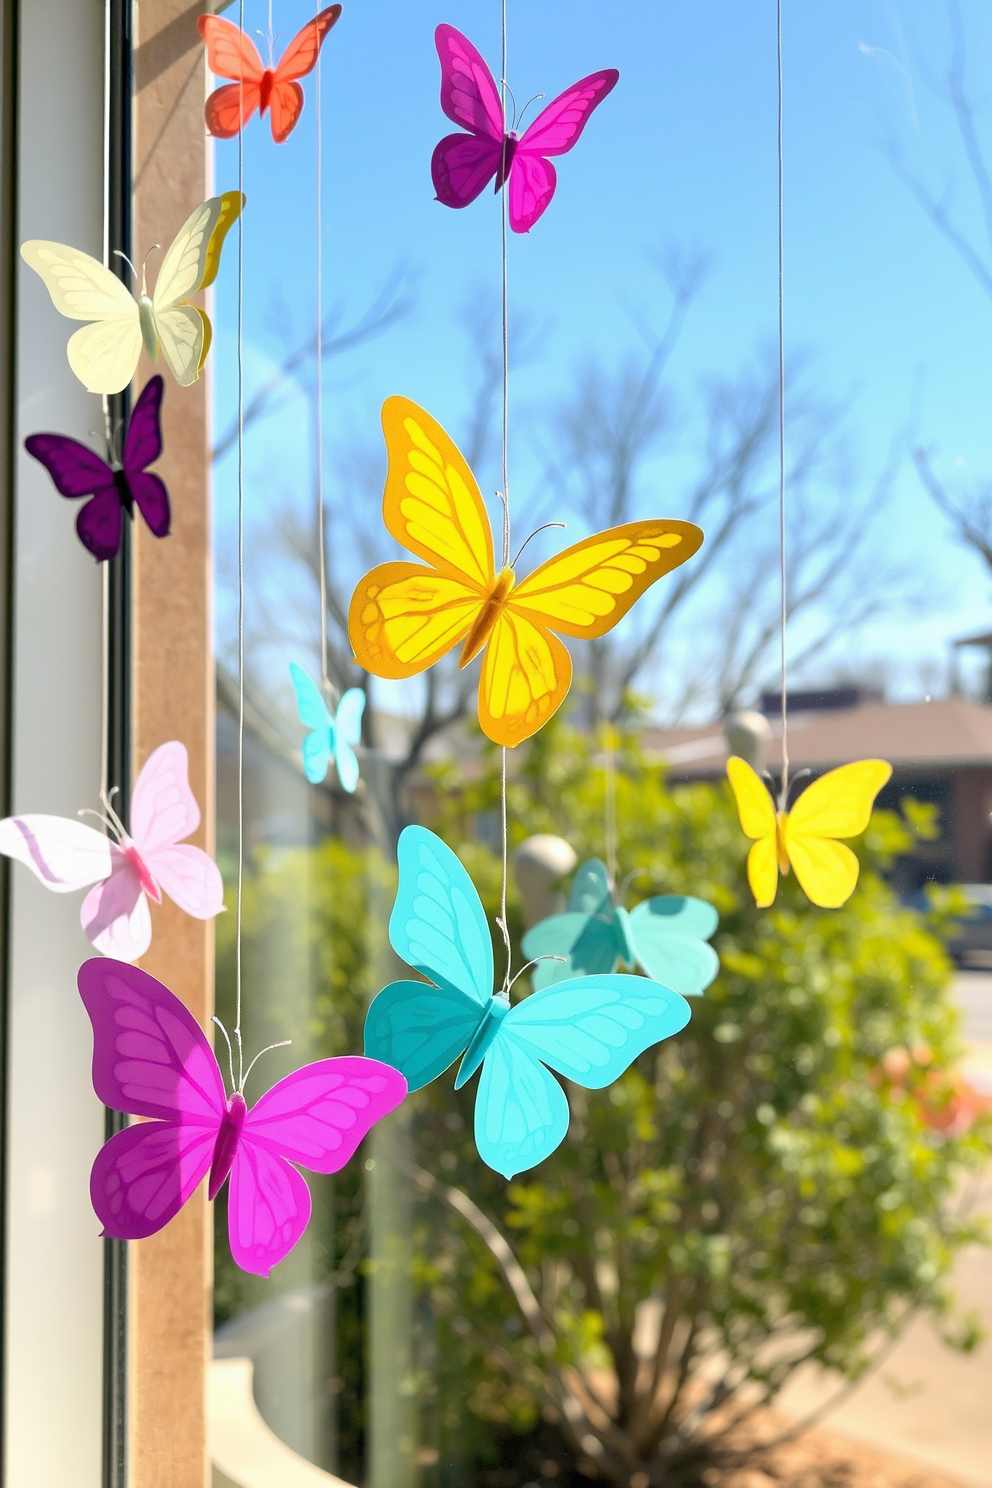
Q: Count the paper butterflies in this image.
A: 11